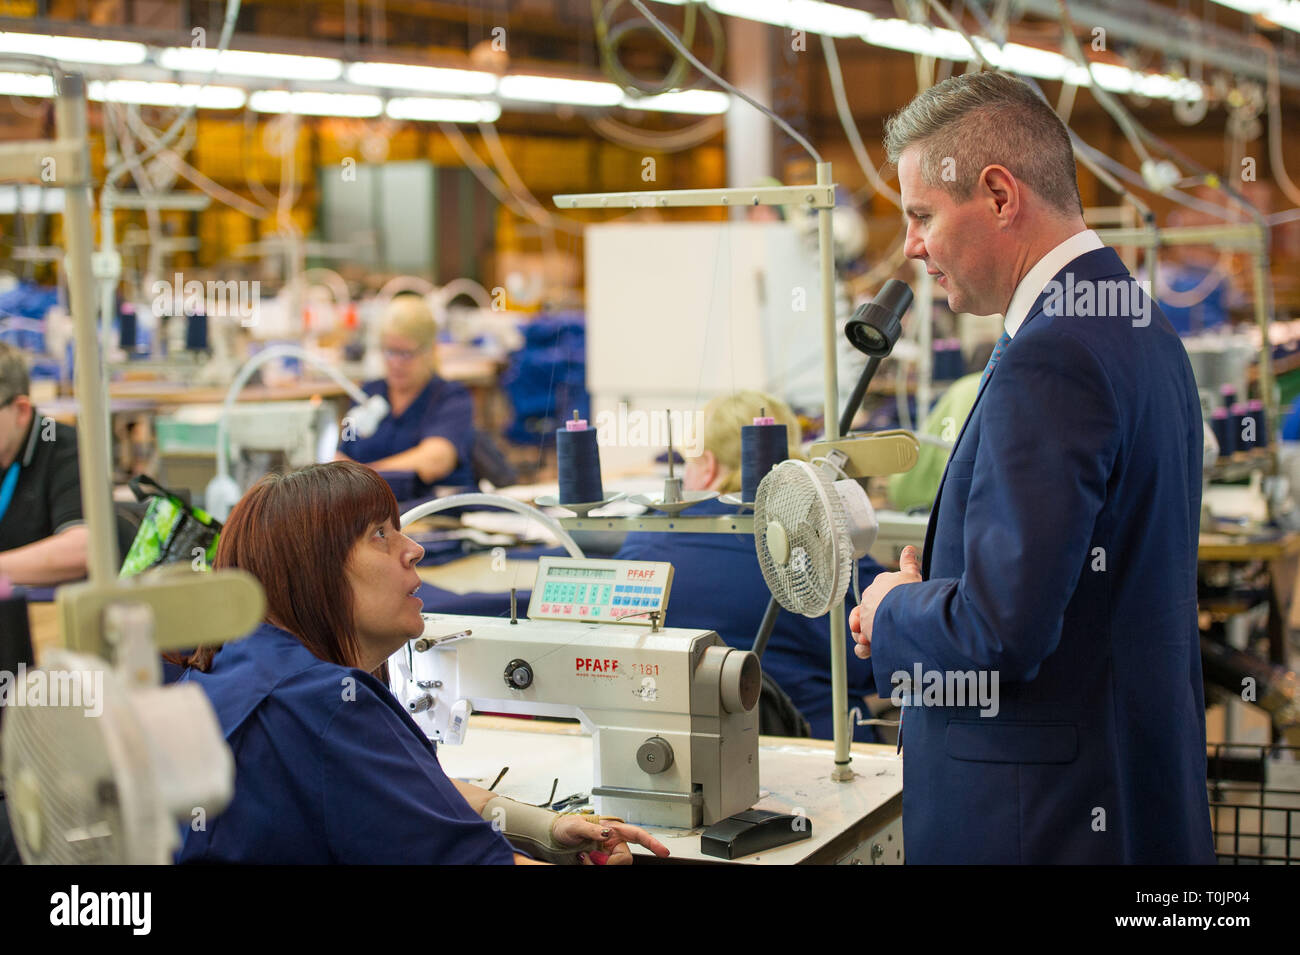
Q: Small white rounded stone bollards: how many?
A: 0